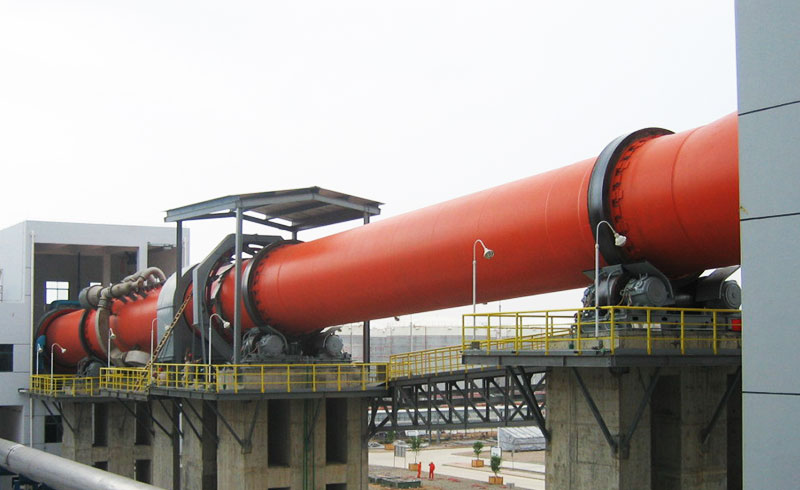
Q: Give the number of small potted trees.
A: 4